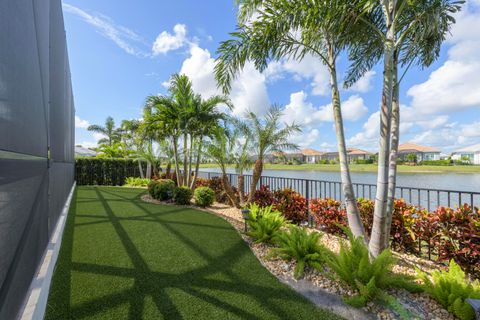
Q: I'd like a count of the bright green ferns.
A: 4